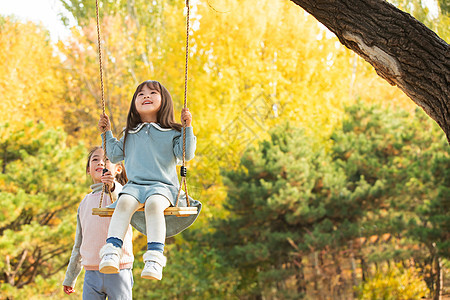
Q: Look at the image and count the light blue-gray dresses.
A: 1